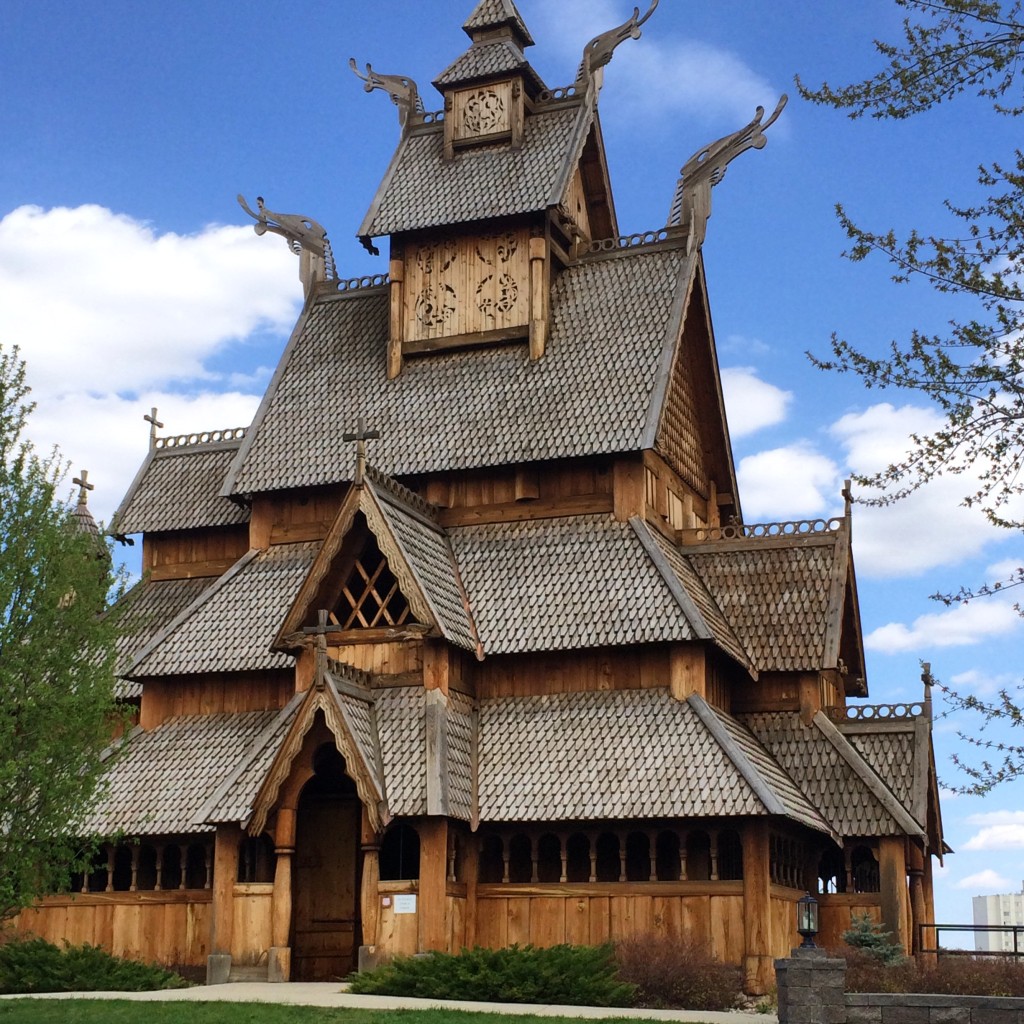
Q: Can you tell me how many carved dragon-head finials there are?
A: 4